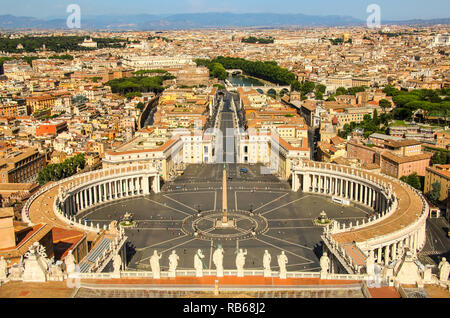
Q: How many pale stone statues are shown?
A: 13